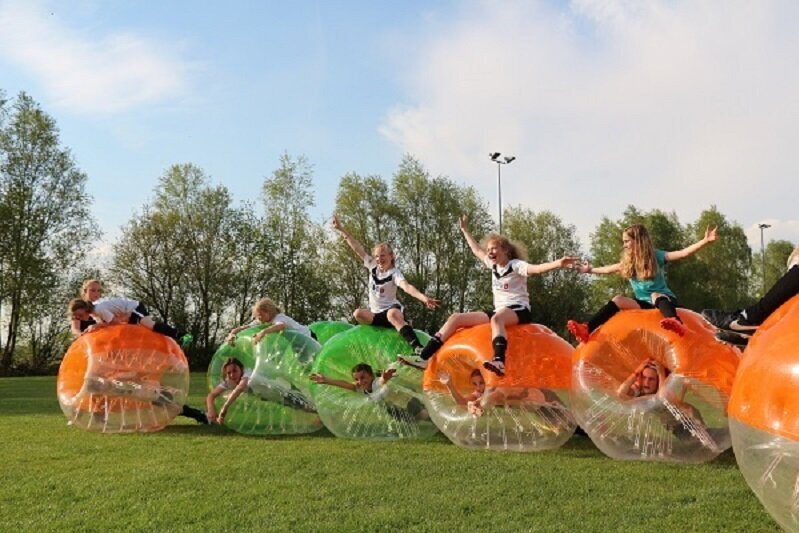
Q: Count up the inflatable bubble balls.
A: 7